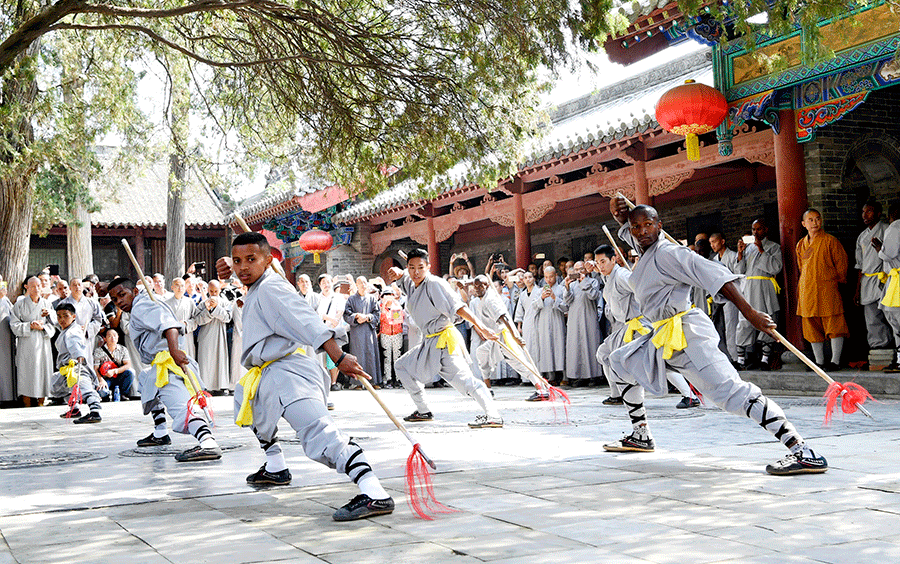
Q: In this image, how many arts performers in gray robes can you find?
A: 7